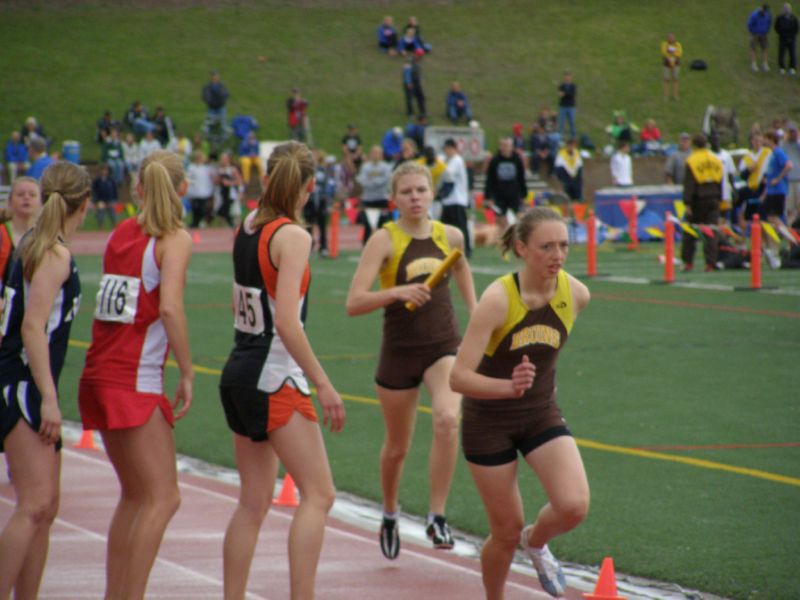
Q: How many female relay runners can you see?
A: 6